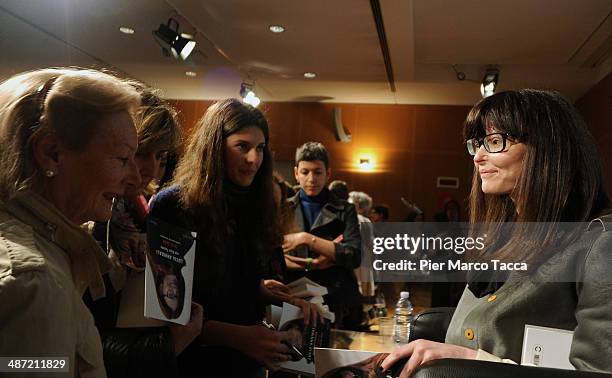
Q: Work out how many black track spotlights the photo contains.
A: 3